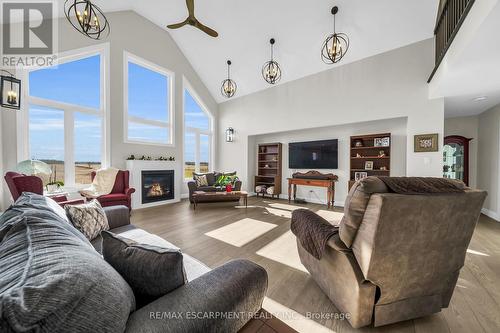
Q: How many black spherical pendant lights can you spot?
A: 4